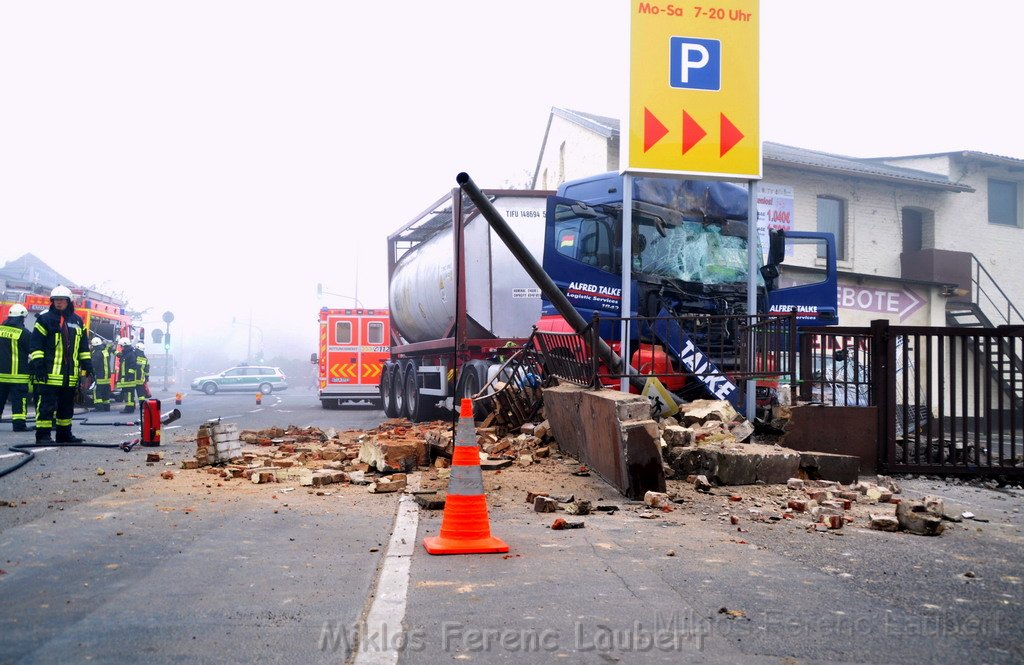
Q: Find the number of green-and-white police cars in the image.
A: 1